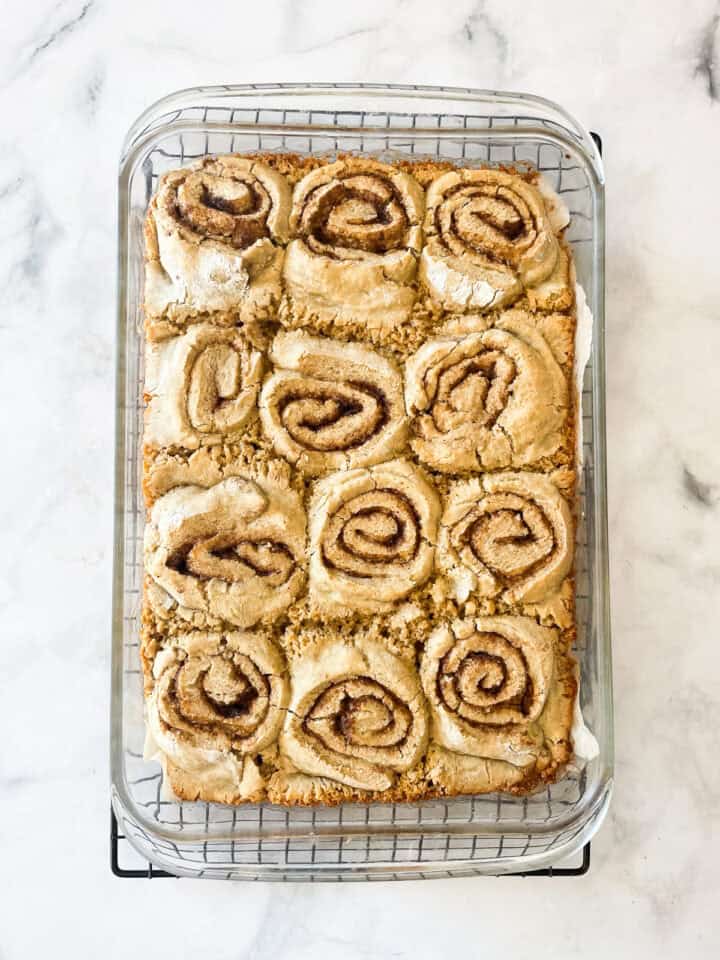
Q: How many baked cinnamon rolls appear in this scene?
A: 12